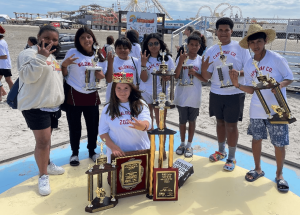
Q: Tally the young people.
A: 8